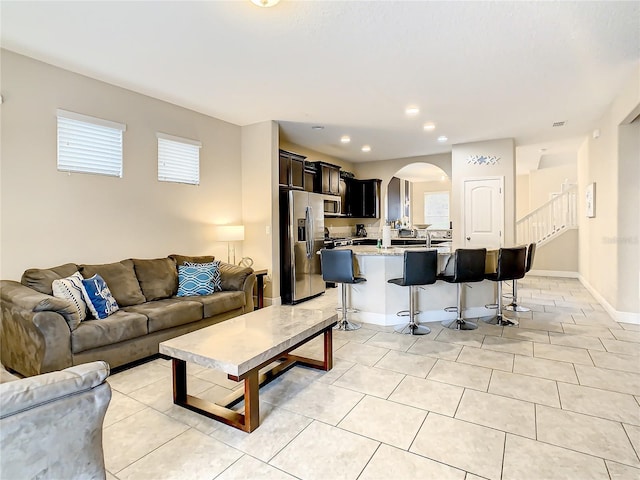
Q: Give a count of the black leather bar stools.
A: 5